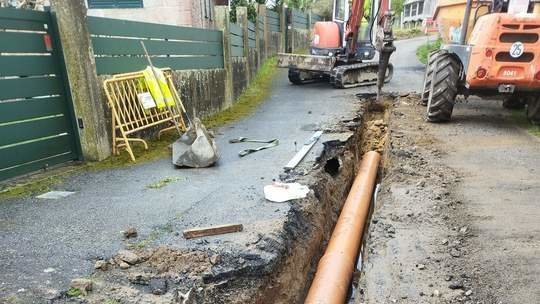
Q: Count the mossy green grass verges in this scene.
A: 1